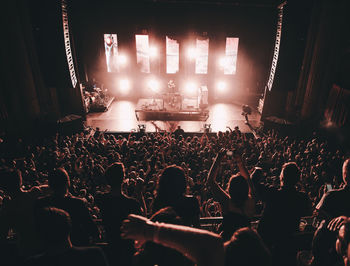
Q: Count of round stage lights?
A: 8